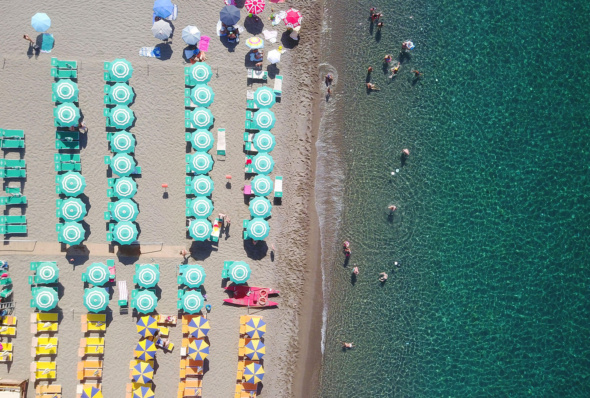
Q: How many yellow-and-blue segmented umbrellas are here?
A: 10